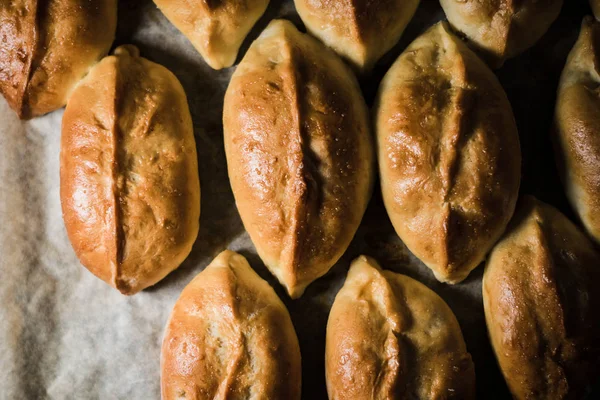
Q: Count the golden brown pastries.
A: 11